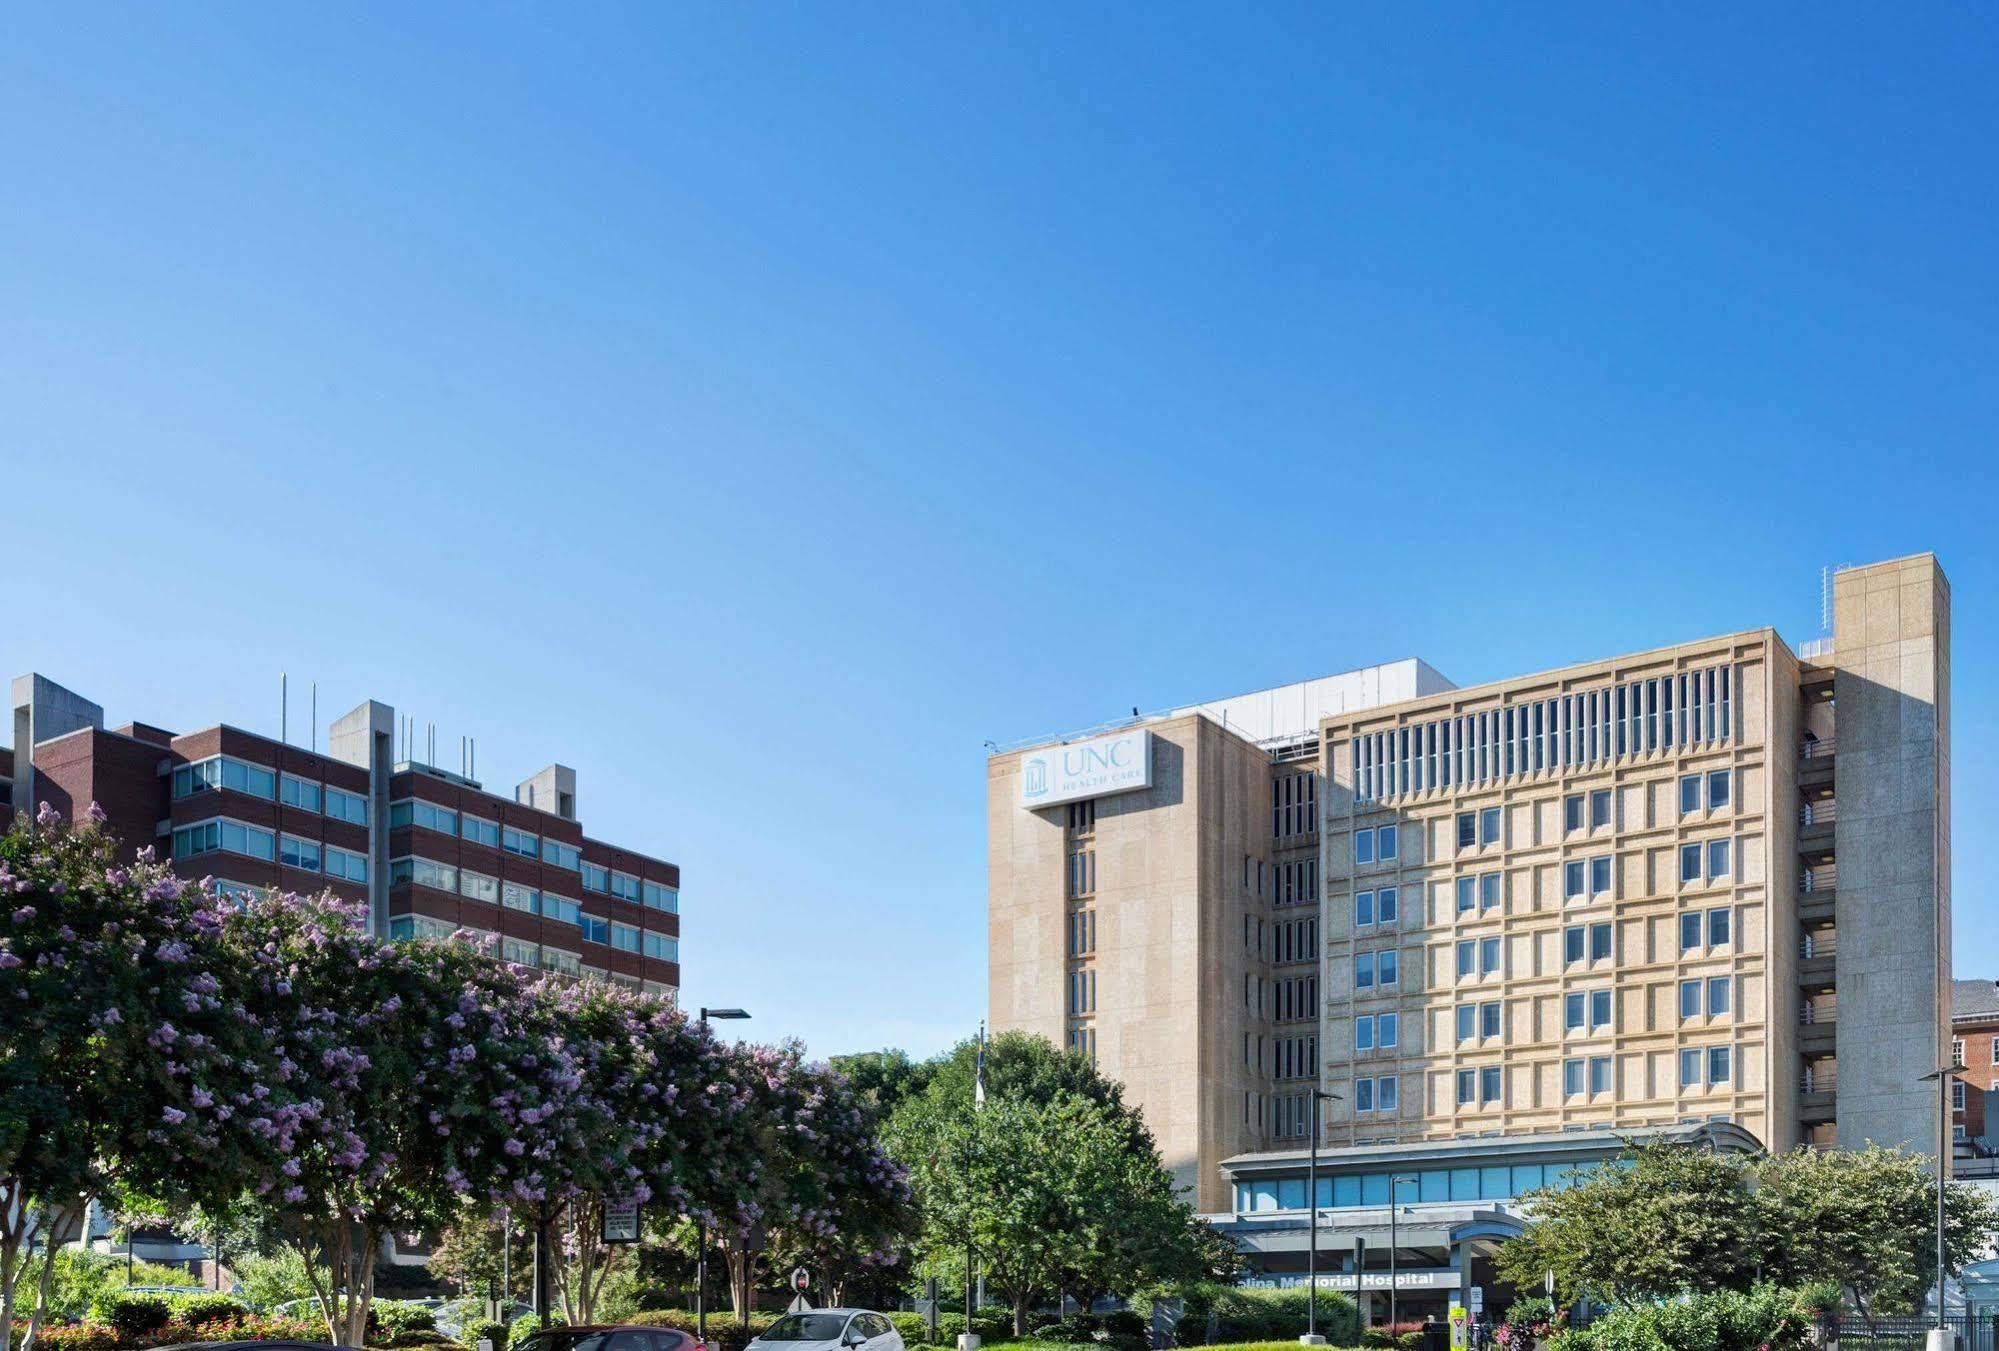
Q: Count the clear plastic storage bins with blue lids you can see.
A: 0